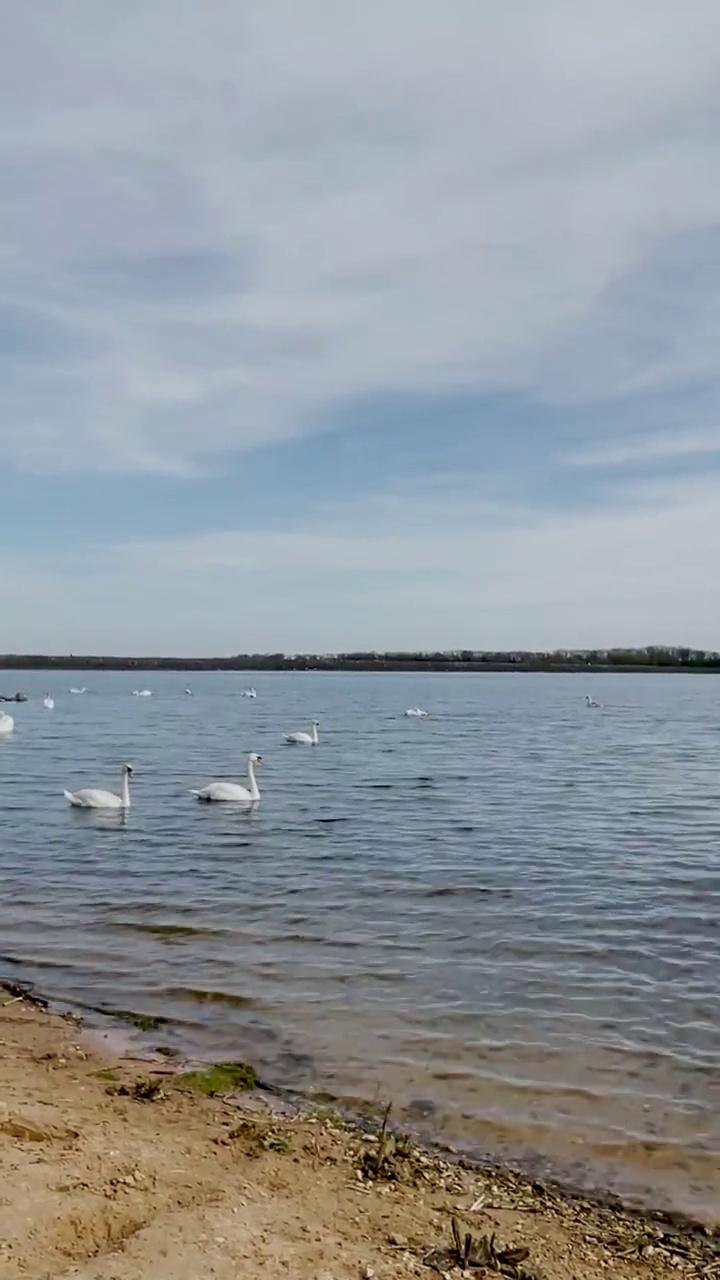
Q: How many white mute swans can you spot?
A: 11